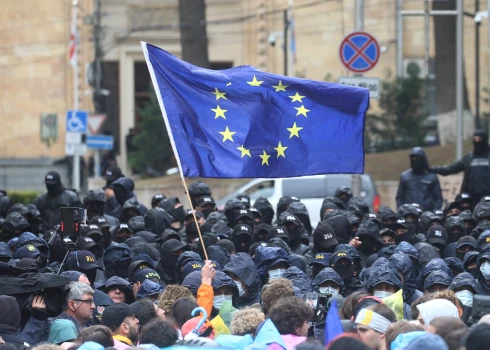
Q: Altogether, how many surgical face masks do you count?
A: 7